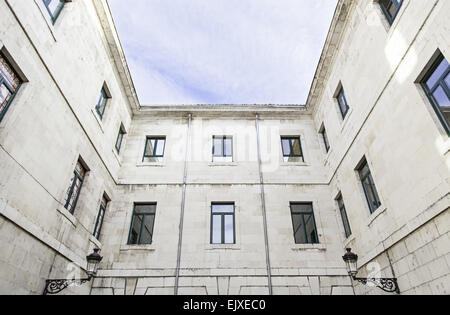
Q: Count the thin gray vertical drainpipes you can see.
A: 2